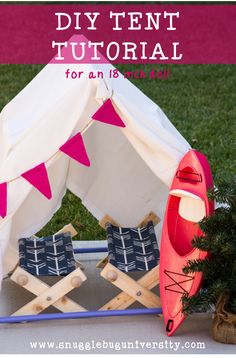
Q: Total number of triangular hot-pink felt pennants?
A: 4